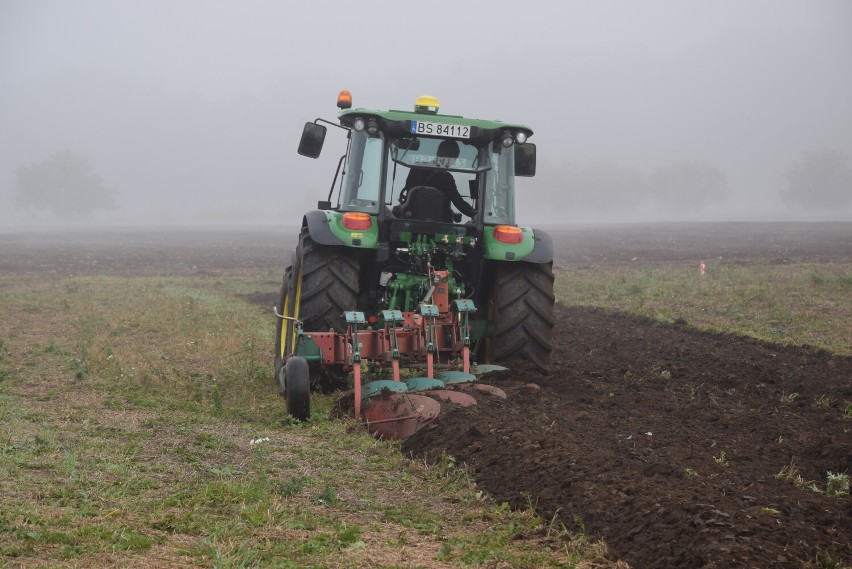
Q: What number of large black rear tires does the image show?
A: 2